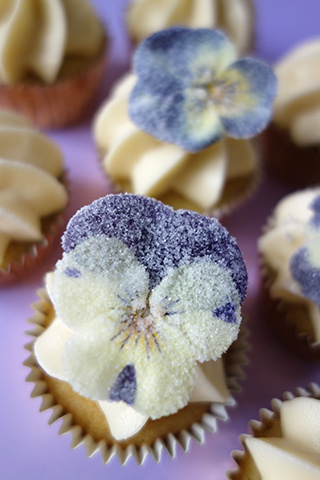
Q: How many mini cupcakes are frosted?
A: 8